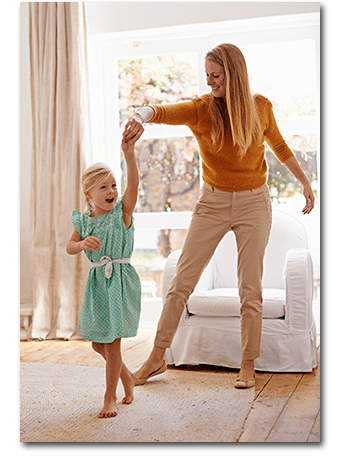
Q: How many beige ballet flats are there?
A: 2